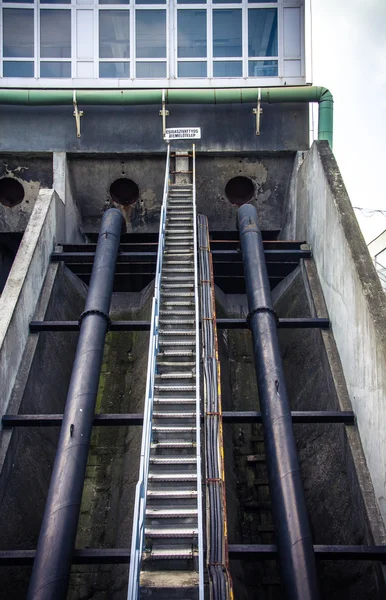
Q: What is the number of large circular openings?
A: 3